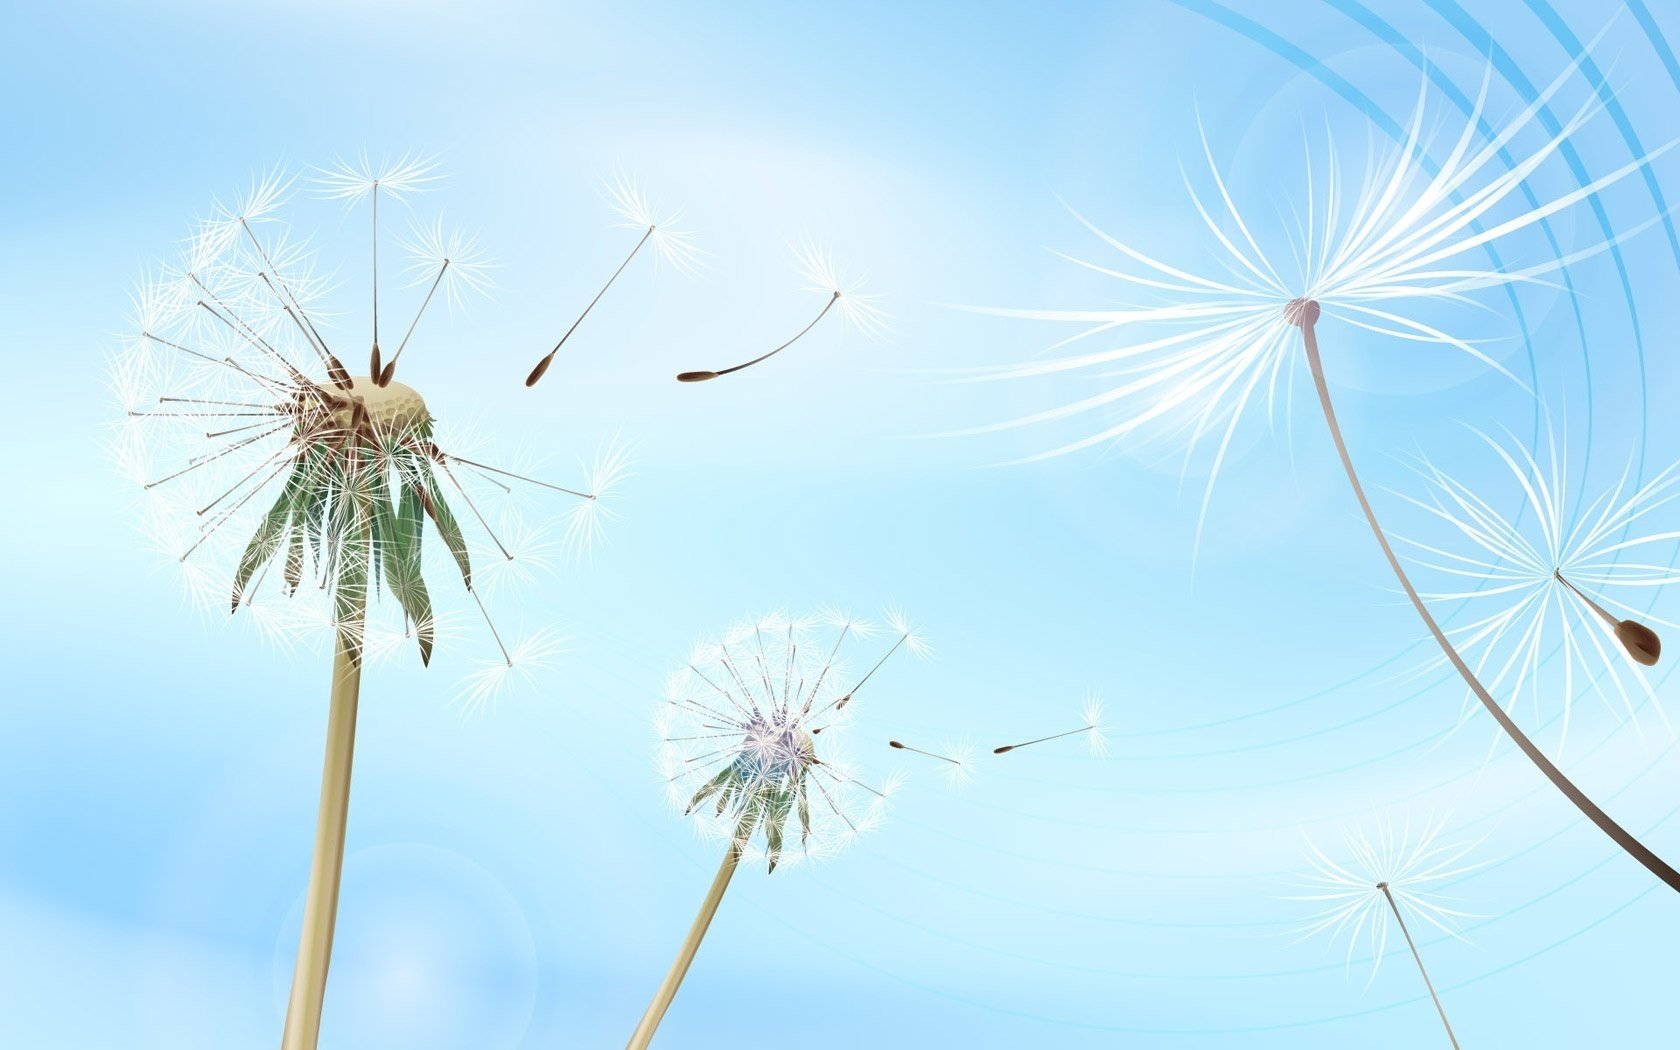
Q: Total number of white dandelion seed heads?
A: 2